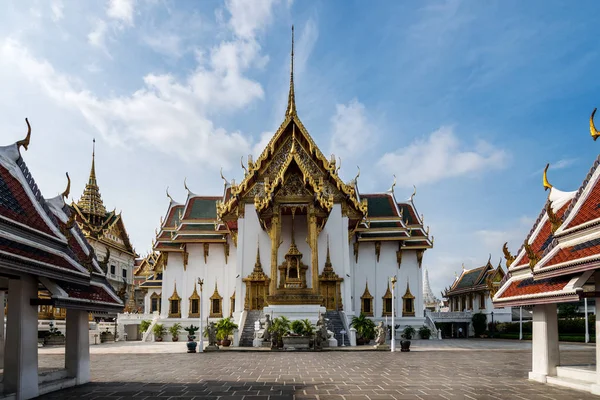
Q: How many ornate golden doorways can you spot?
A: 2